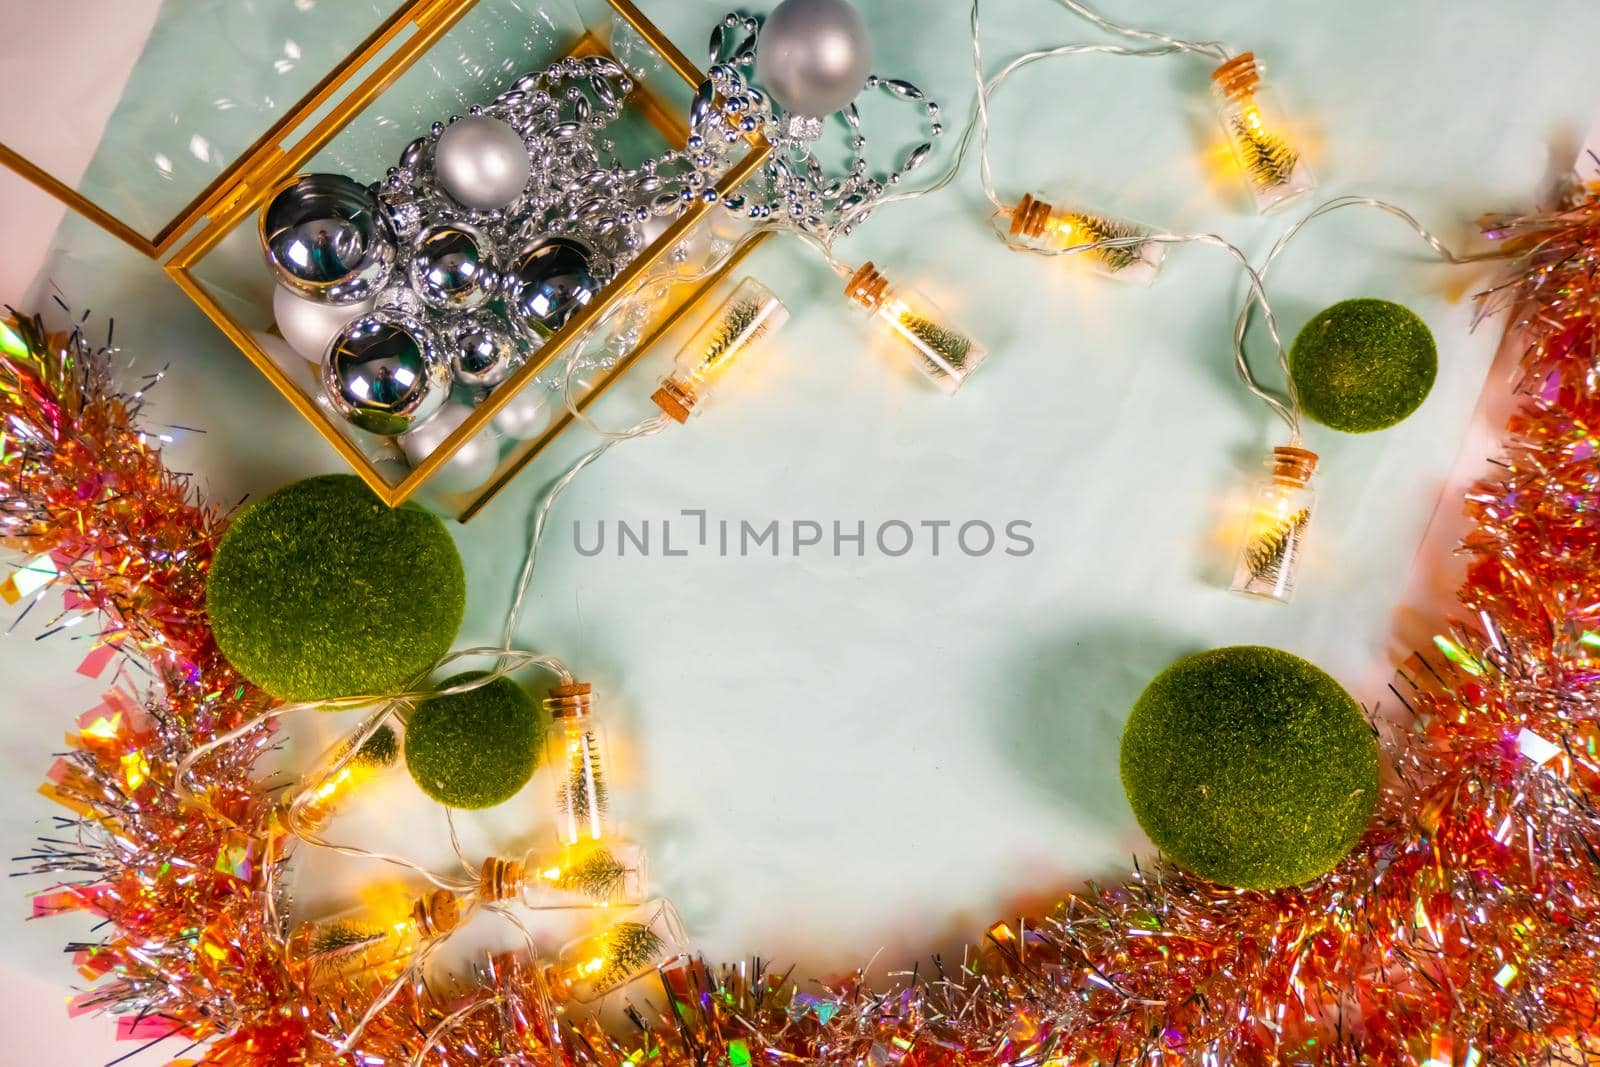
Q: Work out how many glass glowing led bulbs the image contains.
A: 10